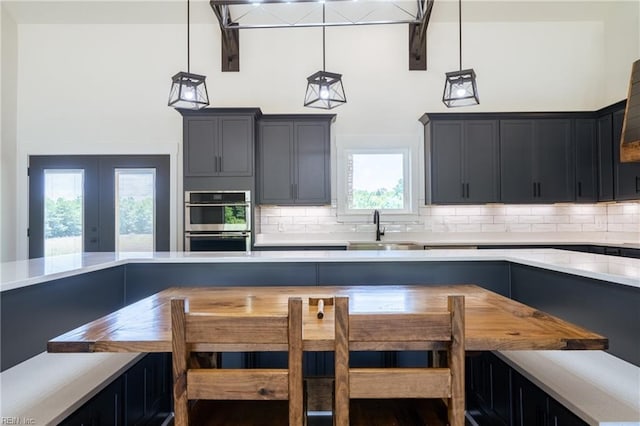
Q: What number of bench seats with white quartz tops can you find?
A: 2